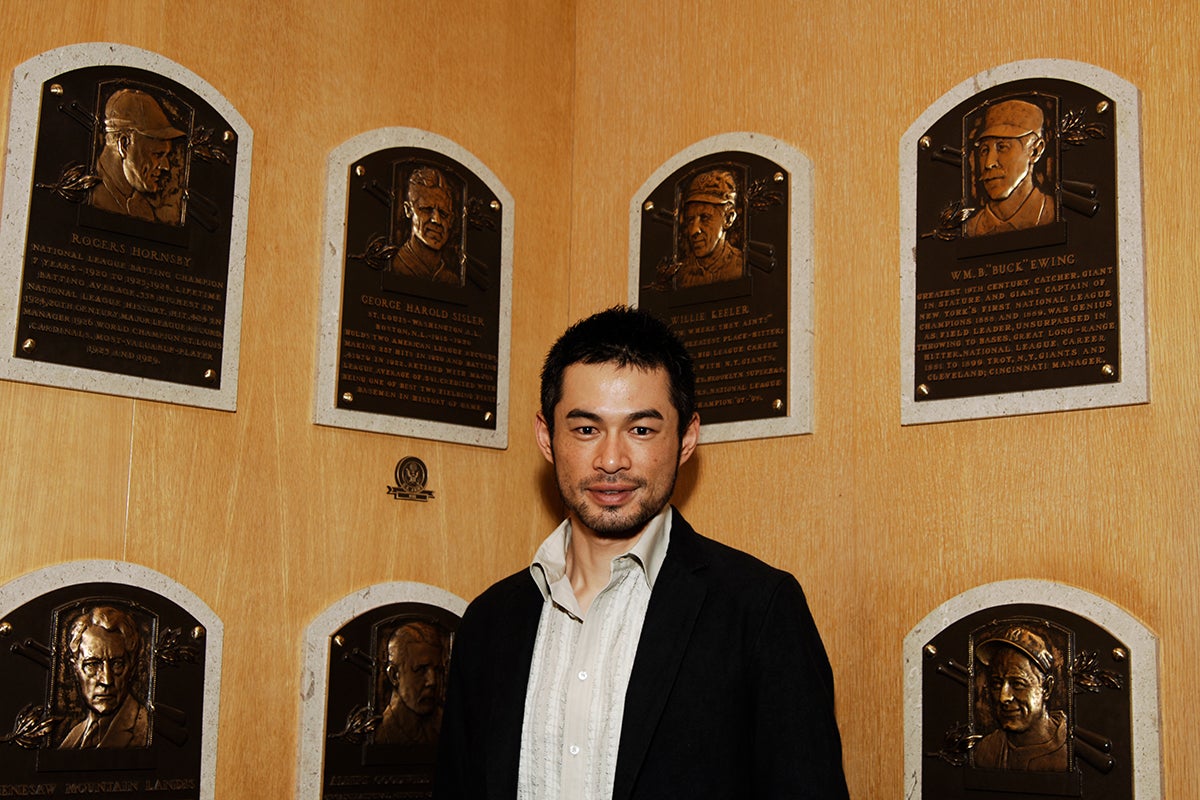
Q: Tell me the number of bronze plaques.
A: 7